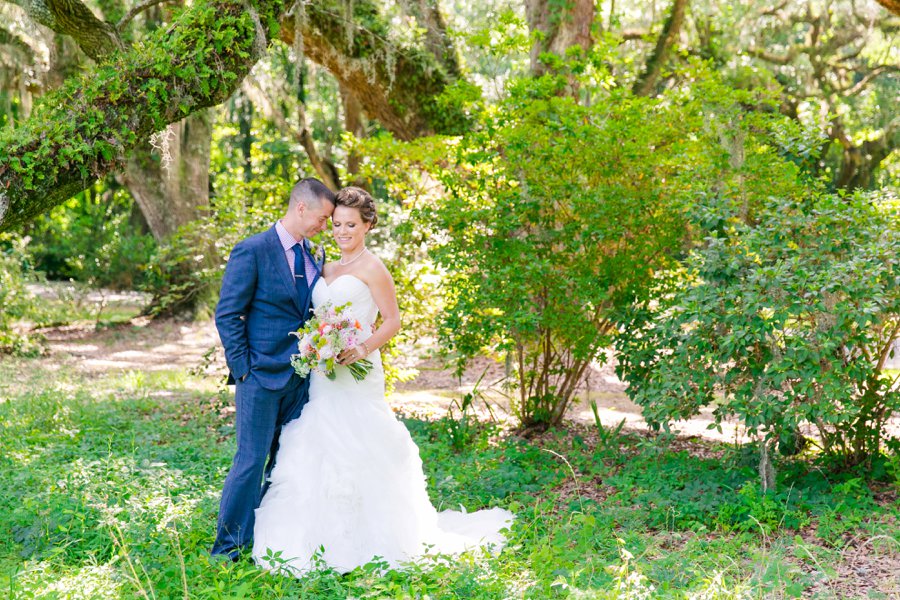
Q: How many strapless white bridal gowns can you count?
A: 1